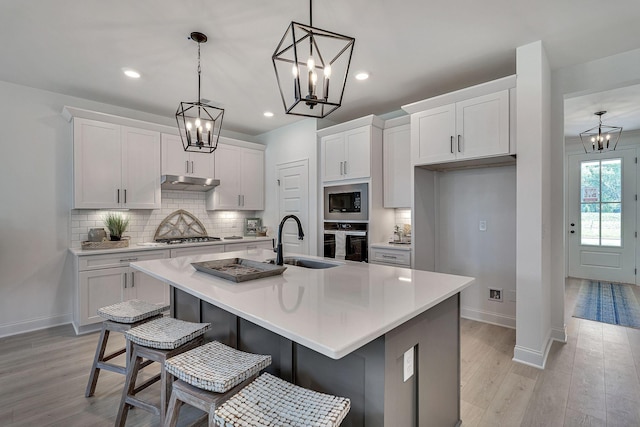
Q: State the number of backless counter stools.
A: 4